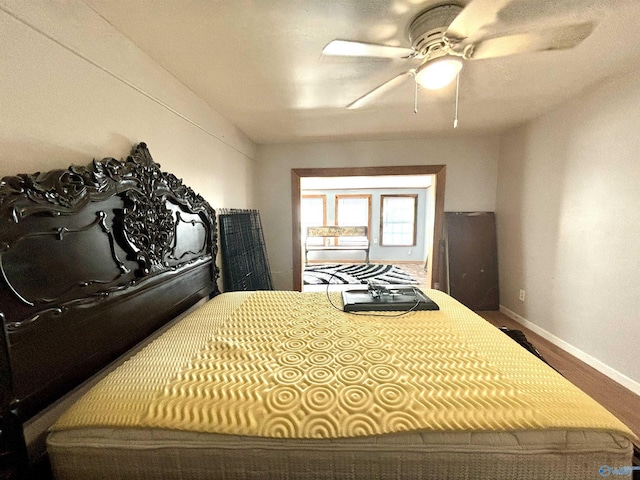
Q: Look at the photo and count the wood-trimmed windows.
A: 3